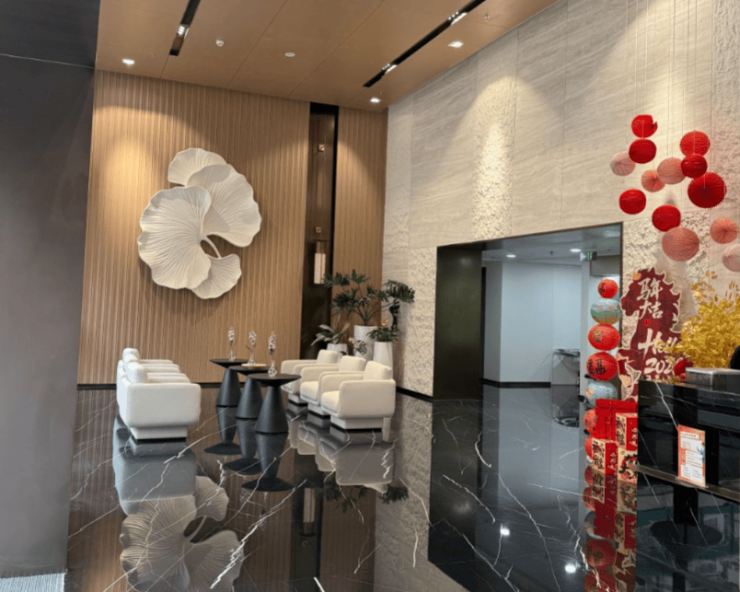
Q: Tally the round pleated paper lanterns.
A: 13